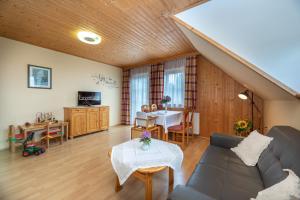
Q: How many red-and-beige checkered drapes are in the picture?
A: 3